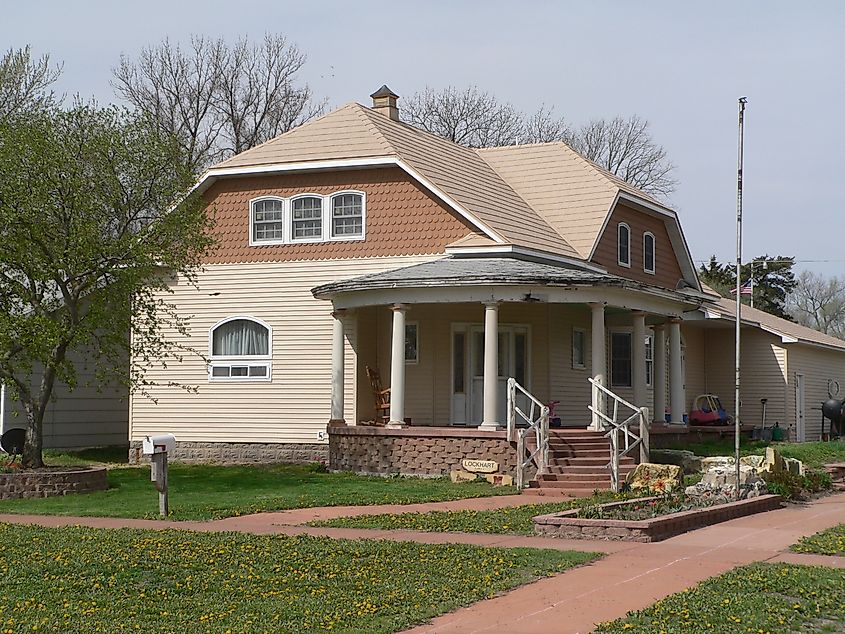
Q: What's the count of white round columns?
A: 7